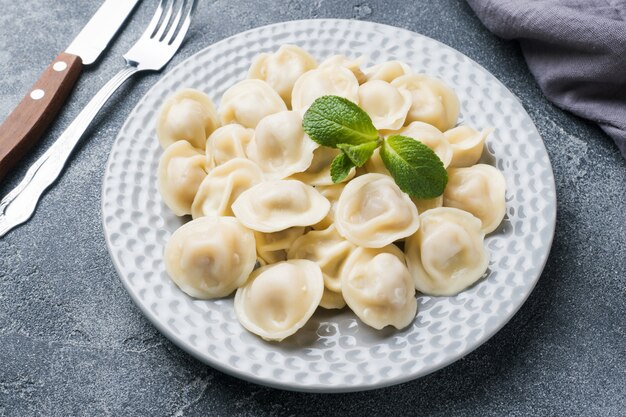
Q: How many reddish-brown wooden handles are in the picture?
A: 1